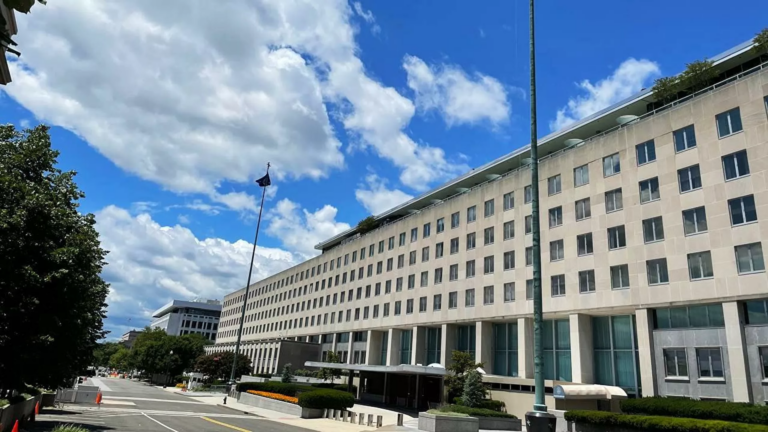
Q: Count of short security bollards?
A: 9